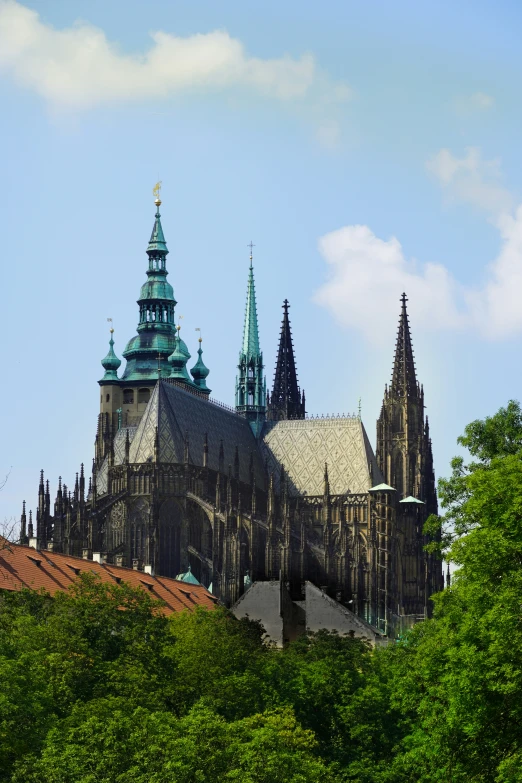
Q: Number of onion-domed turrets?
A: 3